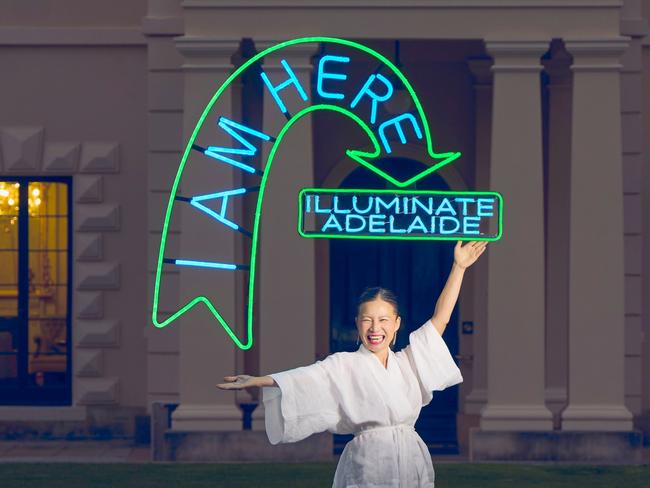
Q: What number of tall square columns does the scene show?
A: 4